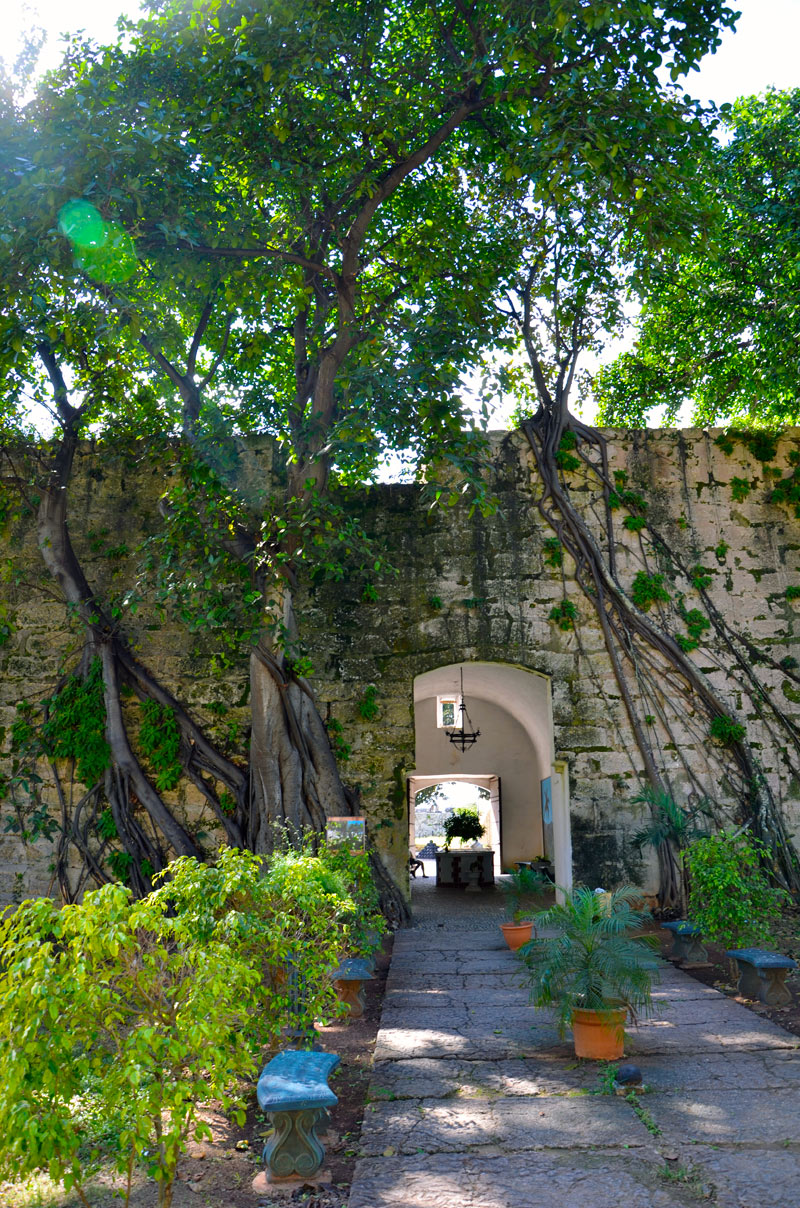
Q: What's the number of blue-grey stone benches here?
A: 4